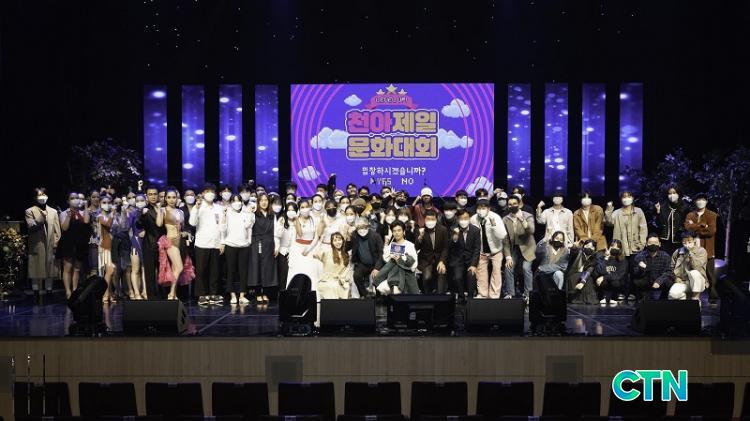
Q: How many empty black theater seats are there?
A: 11